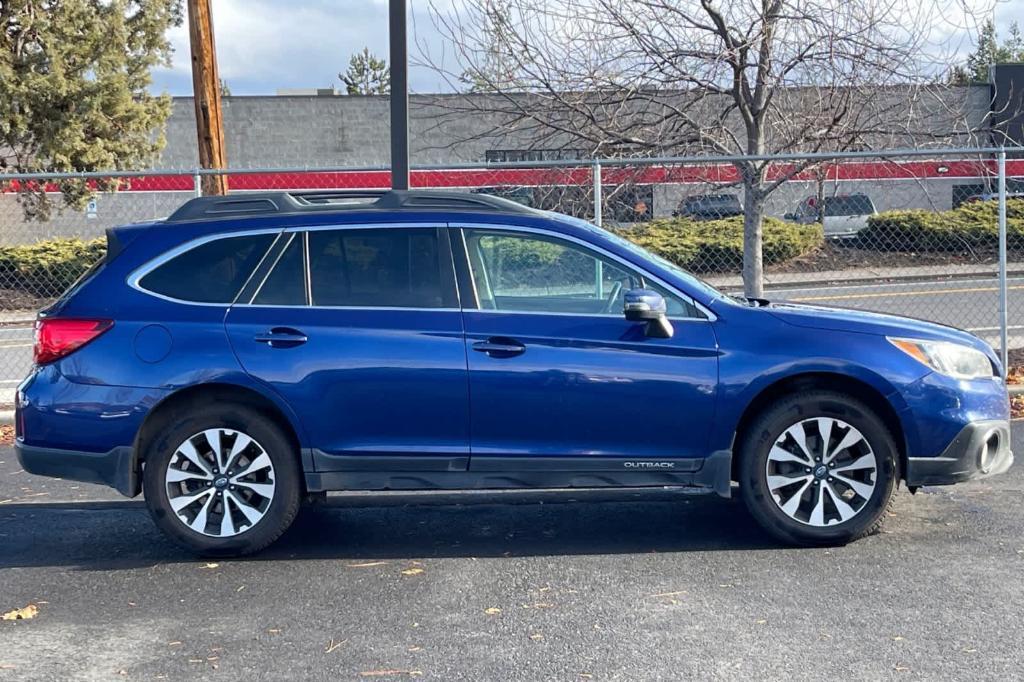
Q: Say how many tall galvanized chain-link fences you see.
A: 1